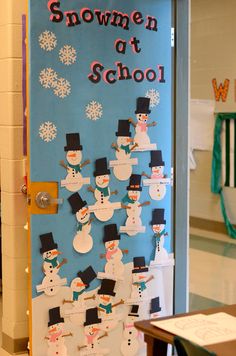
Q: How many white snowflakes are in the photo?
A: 7